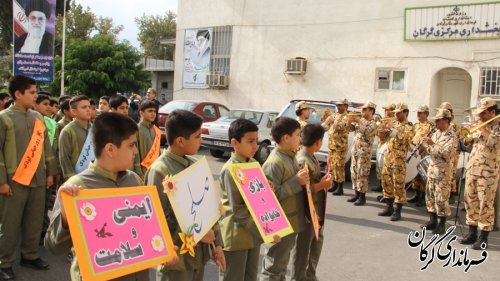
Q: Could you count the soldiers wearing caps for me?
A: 9